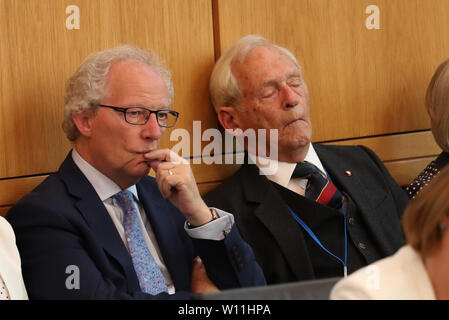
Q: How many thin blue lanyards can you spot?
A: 1